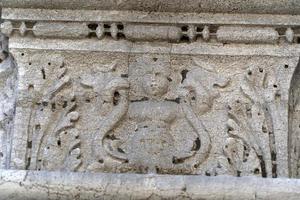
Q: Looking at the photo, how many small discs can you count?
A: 6